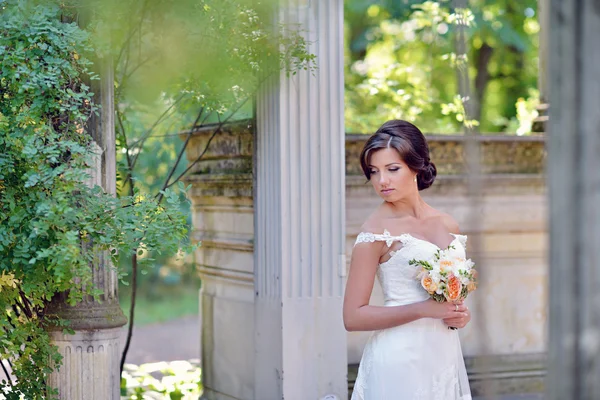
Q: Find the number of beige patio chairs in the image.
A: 0